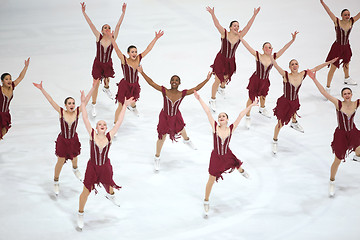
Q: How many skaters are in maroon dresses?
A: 12